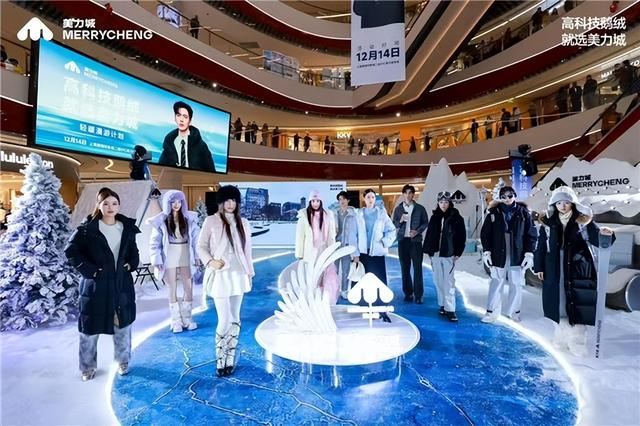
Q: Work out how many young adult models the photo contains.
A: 10